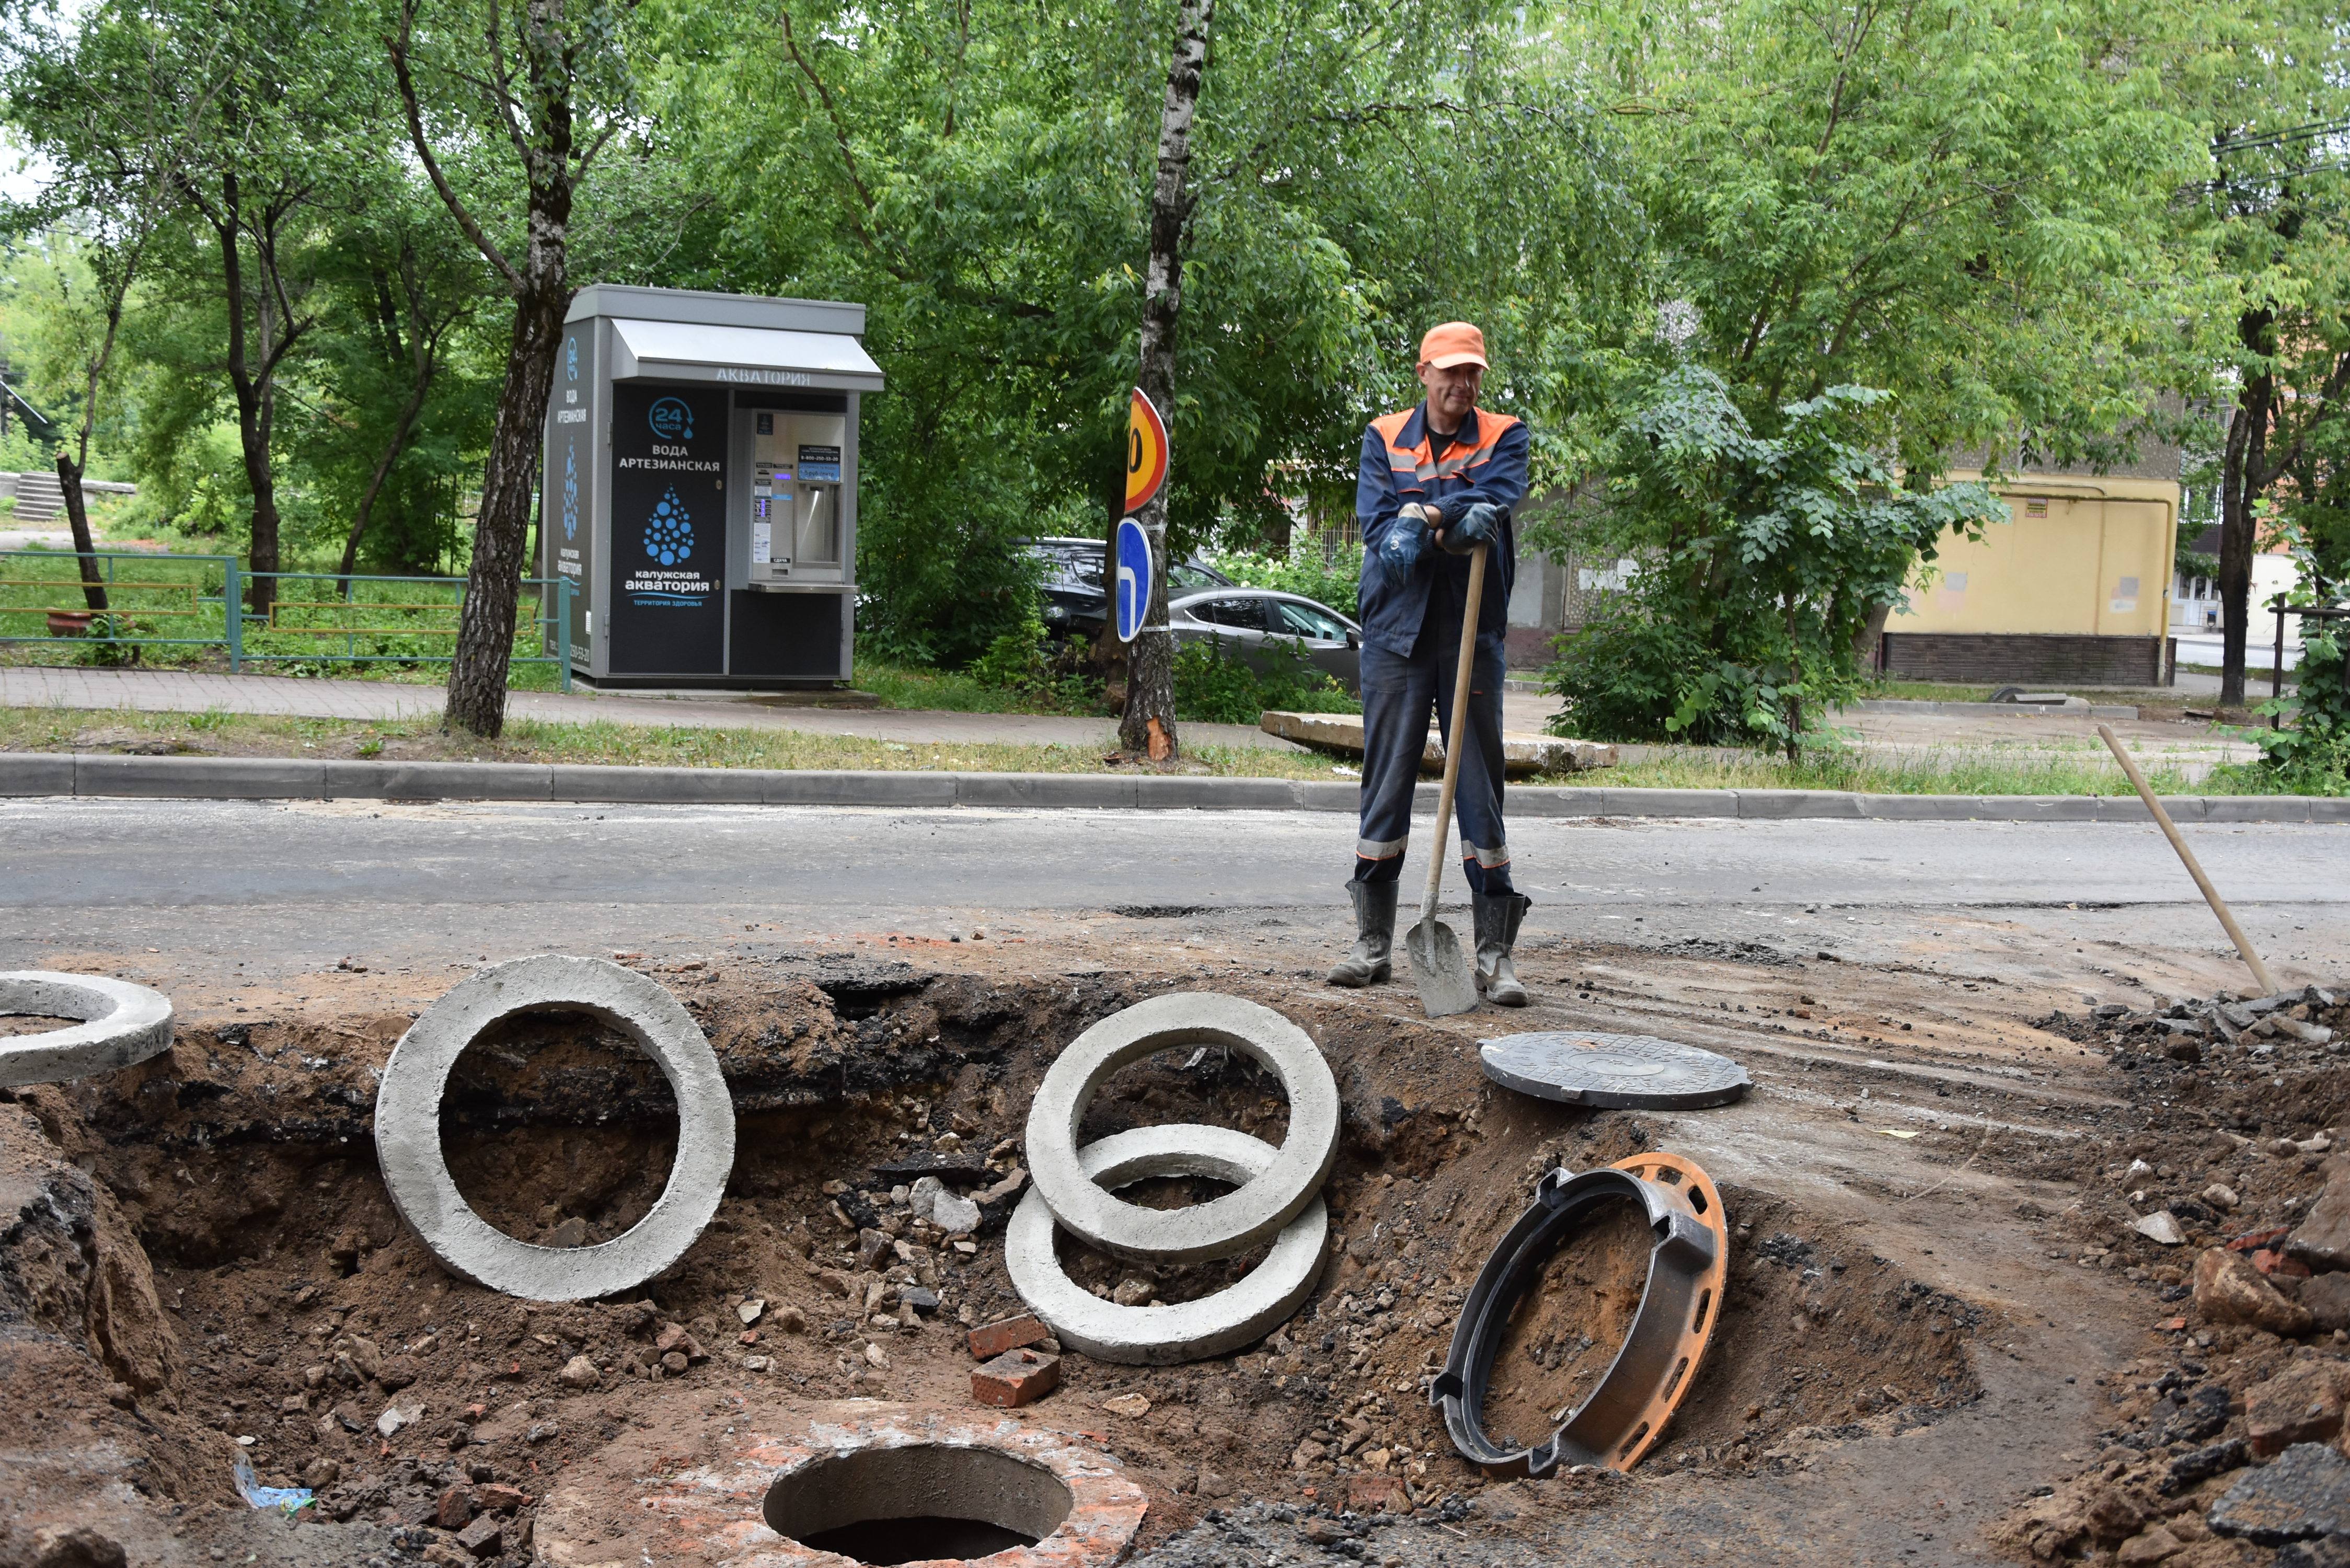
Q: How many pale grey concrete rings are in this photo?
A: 4